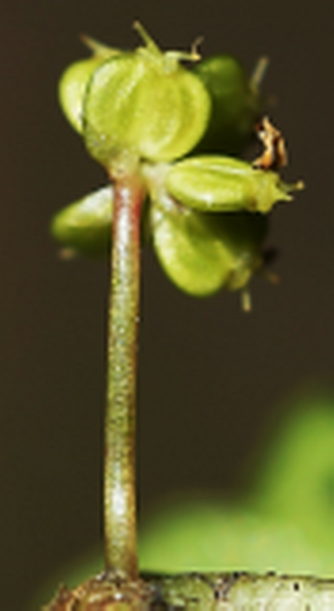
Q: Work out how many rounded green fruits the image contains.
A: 6